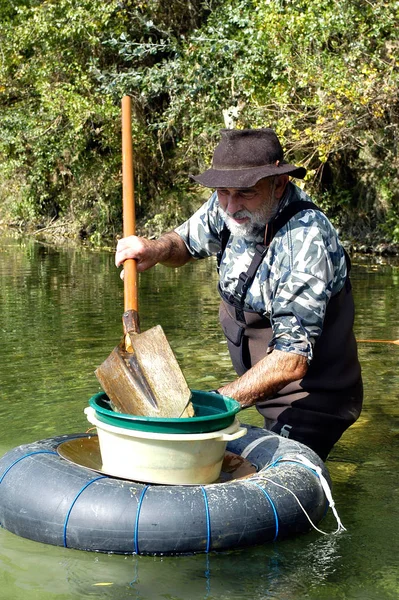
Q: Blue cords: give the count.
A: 6